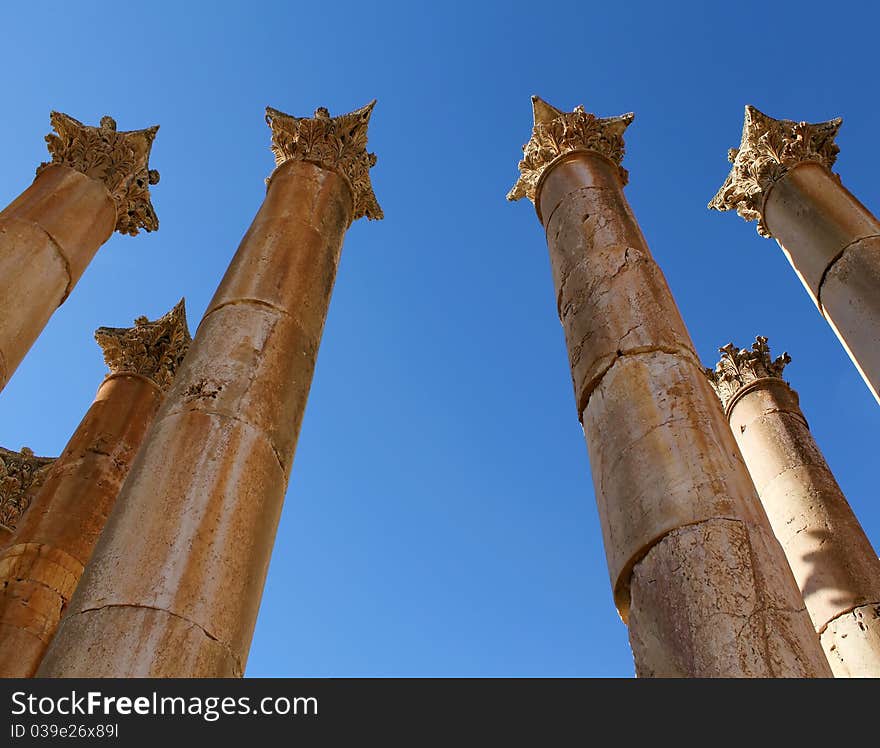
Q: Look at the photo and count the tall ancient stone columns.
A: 7